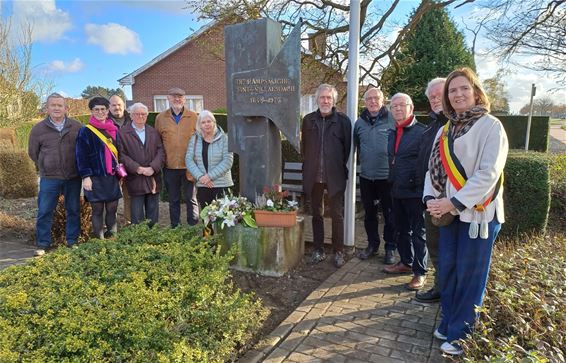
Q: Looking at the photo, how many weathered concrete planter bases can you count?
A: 1